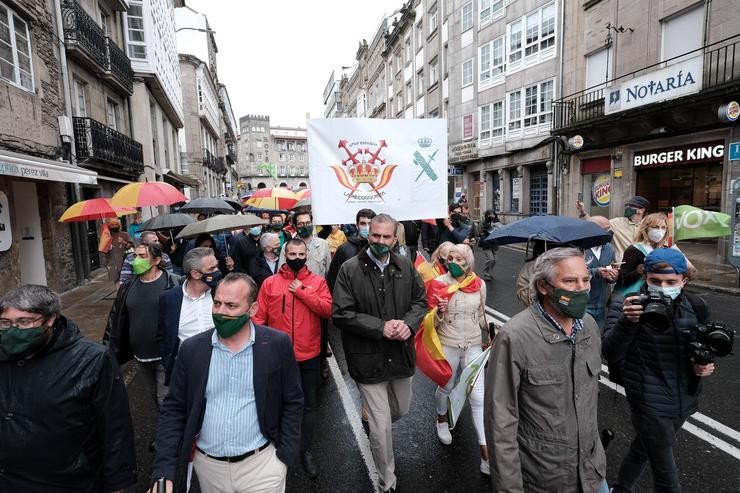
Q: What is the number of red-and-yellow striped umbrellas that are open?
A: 4